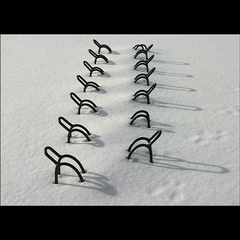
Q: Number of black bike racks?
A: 14